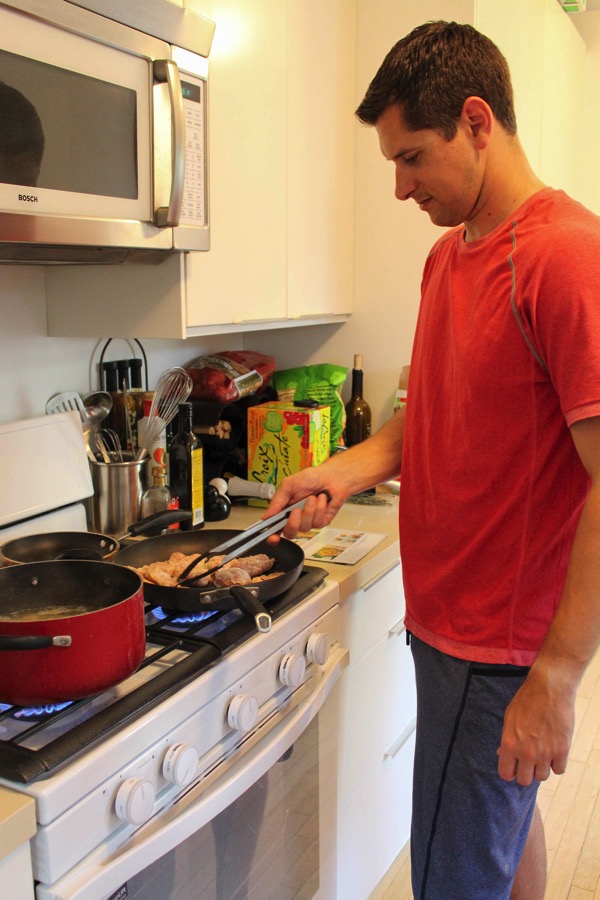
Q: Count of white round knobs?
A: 5